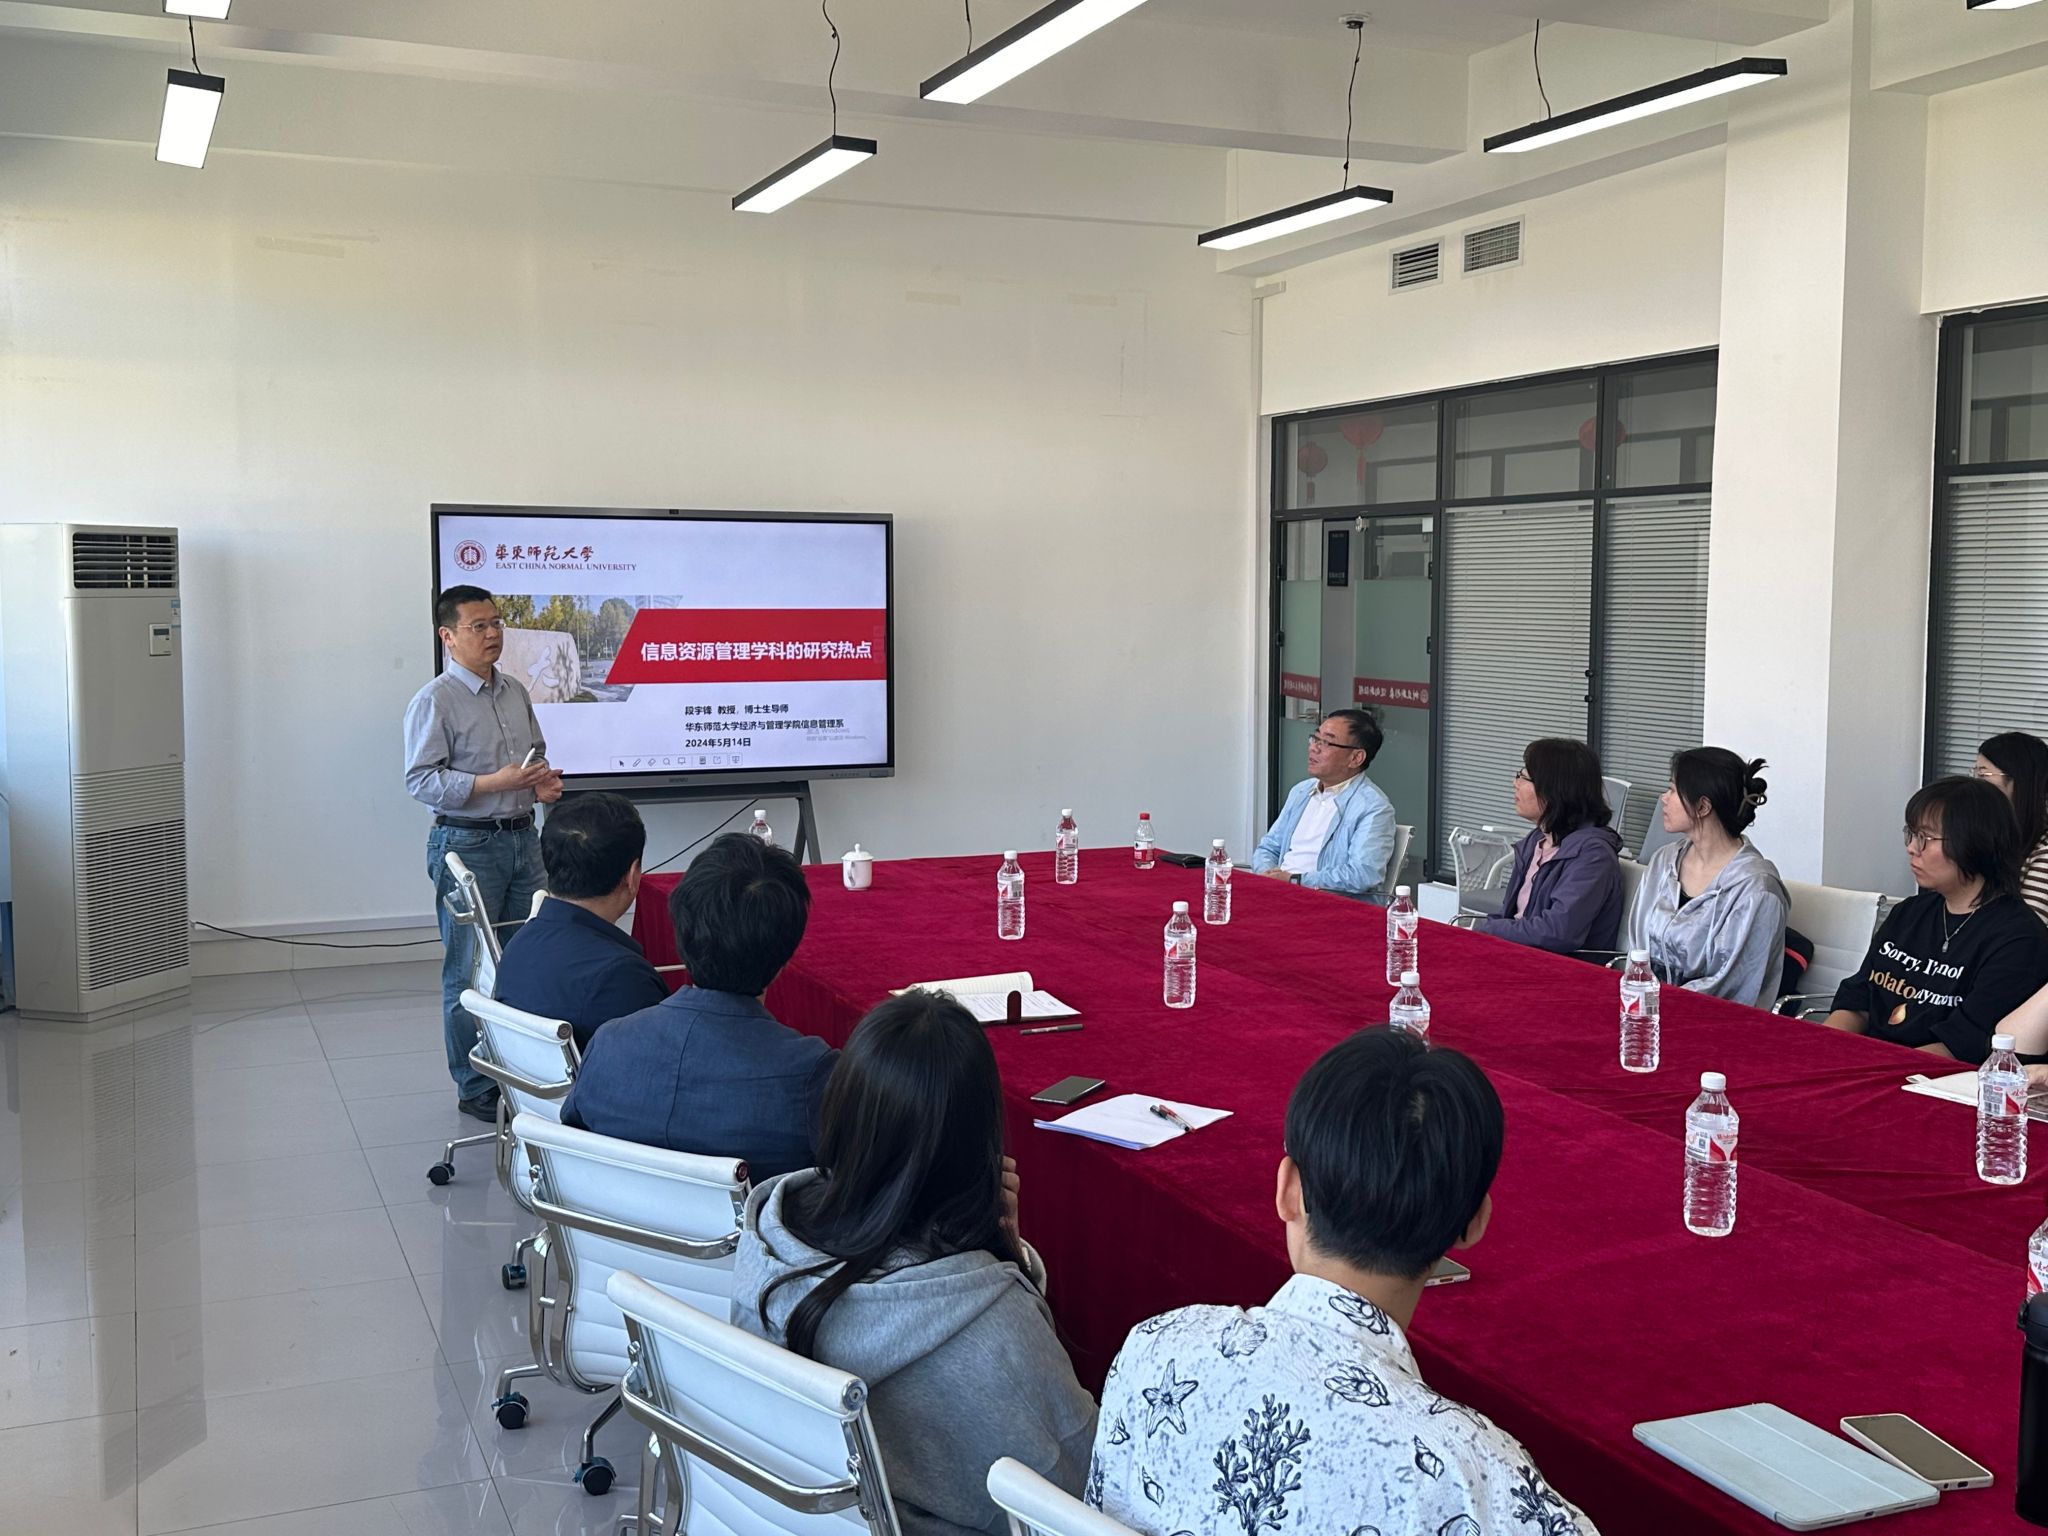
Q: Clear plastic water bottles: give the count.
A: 12